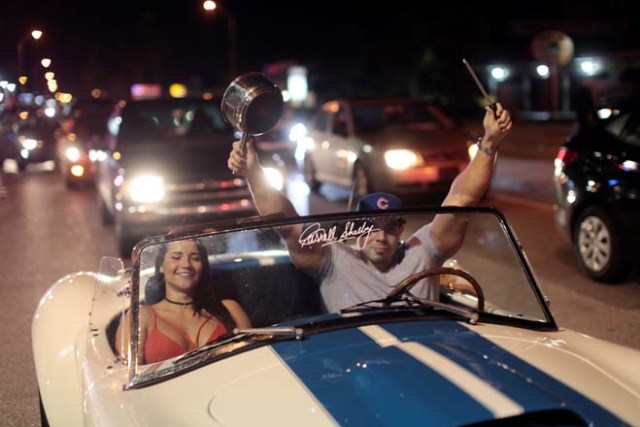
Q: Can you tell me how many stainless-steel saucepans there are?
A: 1